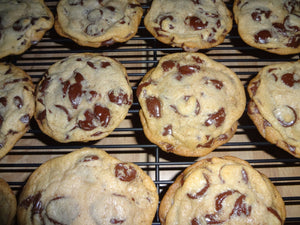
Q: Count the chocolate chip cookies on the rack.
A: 11